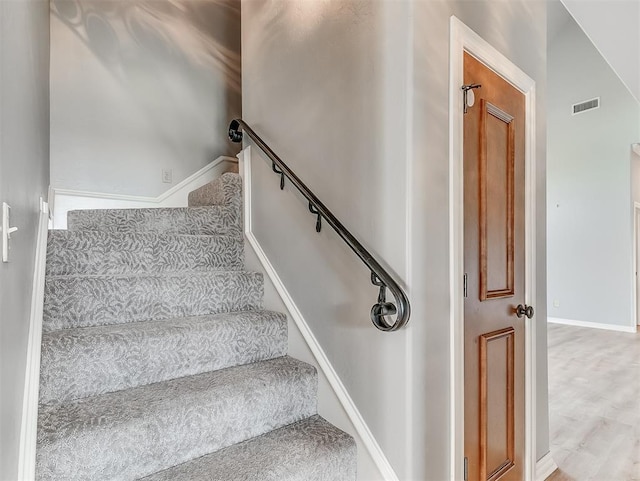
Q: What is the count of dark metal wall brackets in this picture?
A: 3